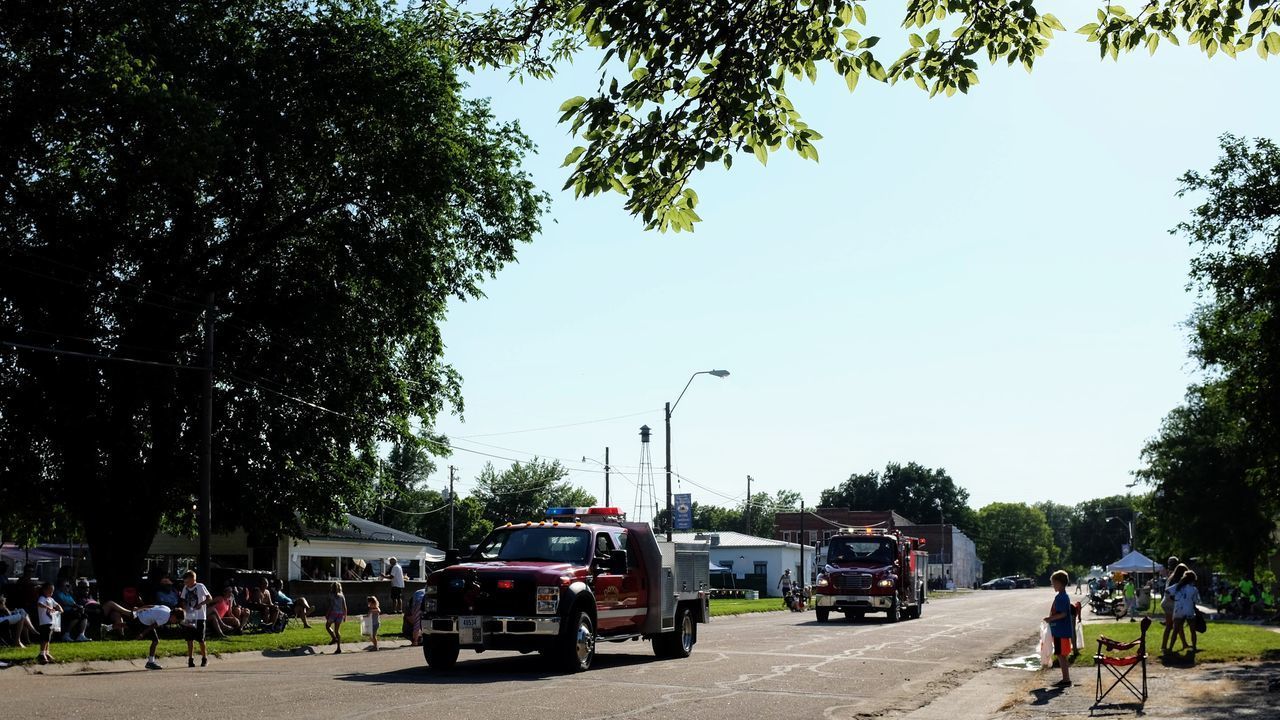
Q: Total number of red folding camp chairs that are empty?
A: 1